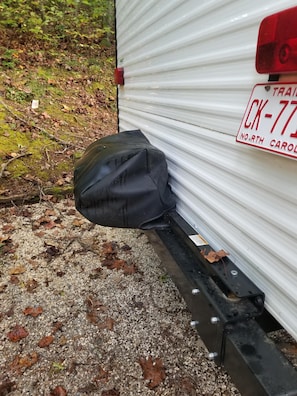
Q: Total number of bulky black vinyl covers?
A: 1